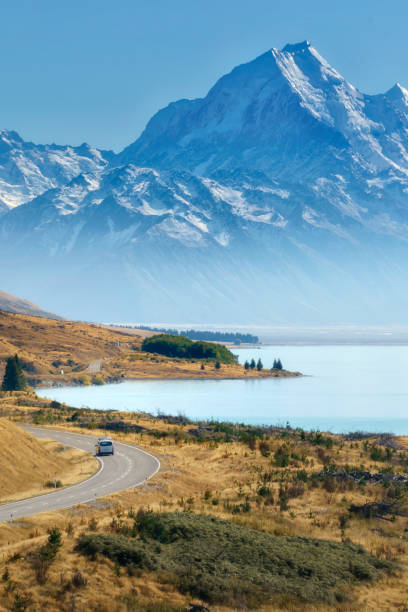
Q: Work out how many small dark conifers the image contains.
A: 7